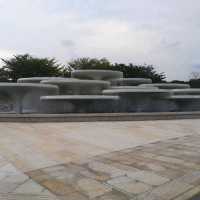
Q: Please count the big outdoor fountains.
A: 1